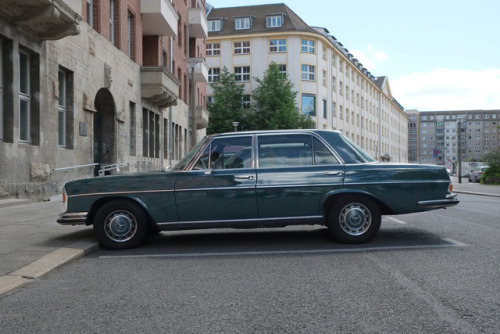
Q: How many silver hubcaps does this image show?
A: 2